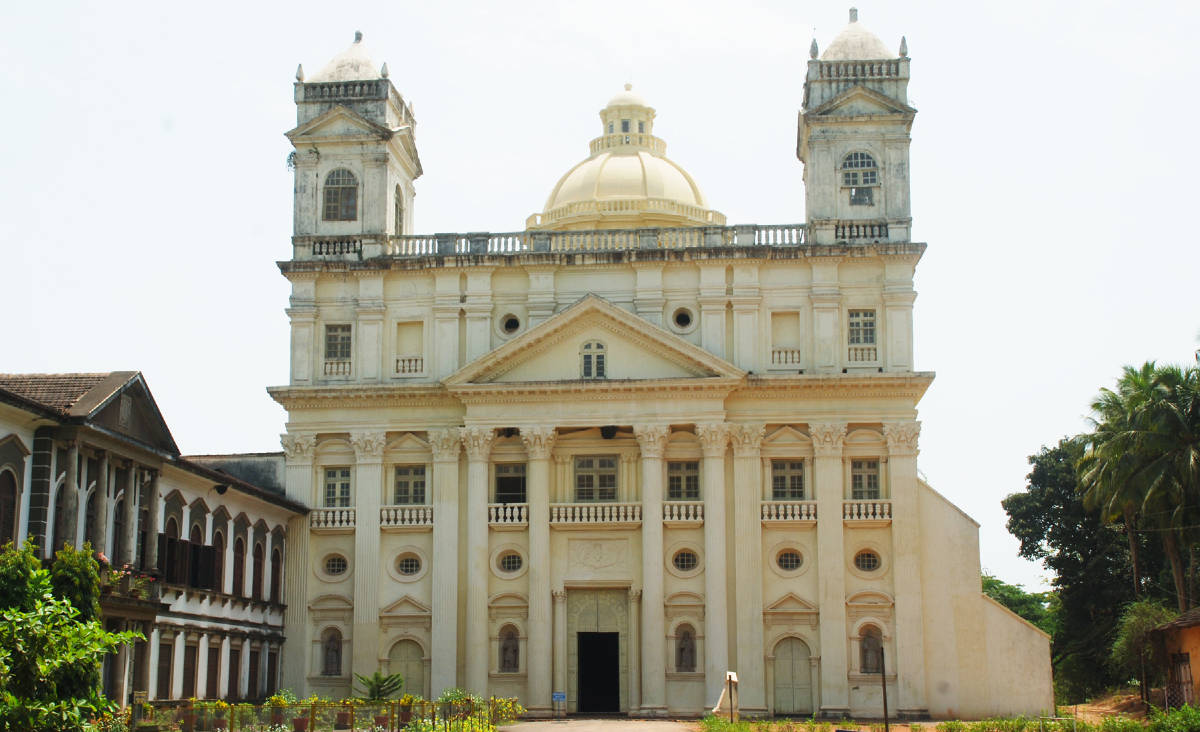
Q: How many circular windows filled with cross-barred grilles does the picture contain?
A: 6